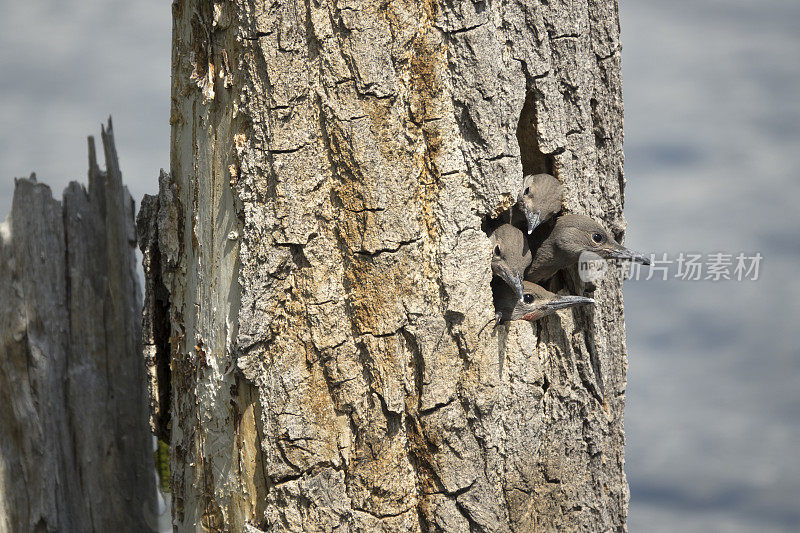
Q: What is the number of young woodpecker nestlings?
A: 4